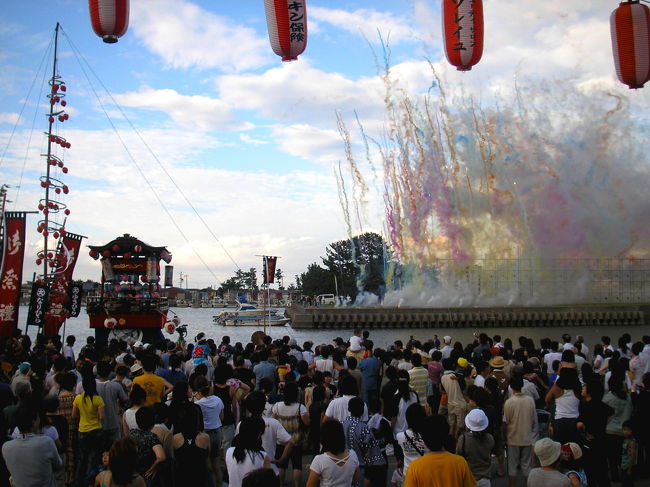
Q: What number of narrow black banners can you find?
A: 2